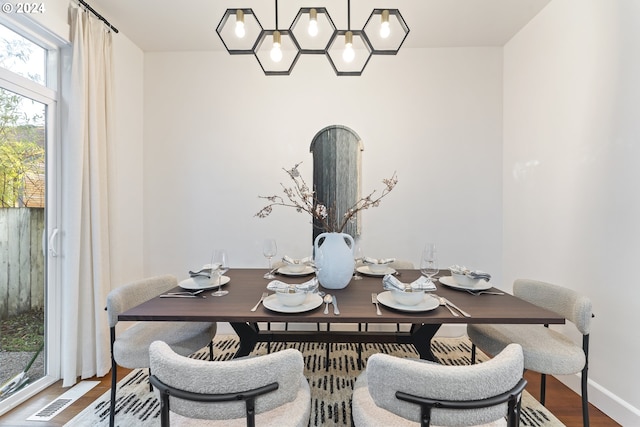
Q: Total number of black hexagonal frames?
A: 5